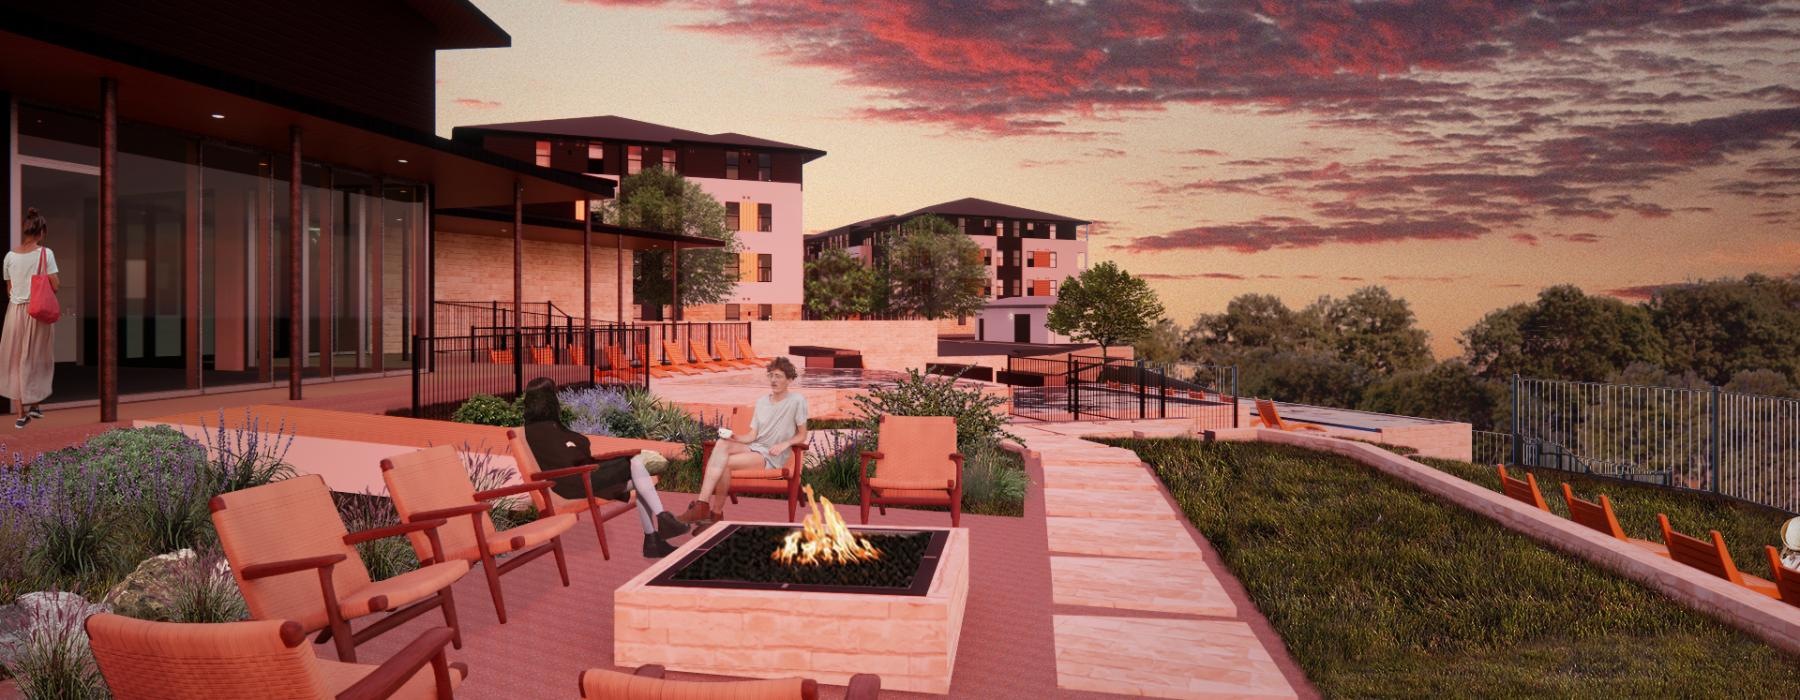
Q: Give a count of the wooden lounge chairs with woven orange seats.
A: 7